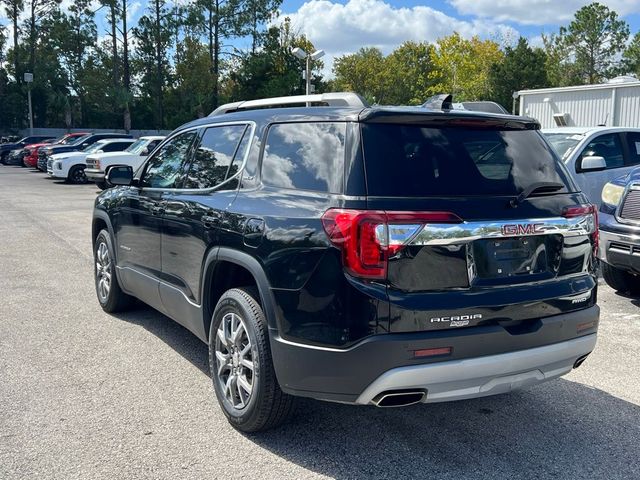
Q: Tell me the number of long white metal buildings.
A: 1